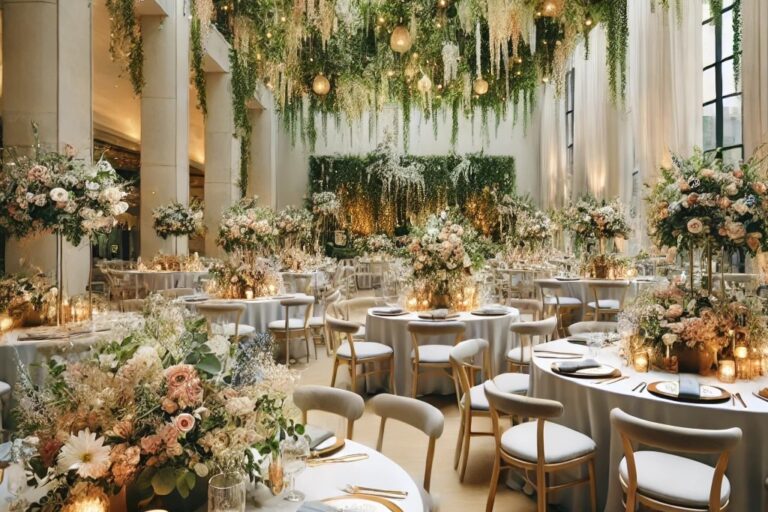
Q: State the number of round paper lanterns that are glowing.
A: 5